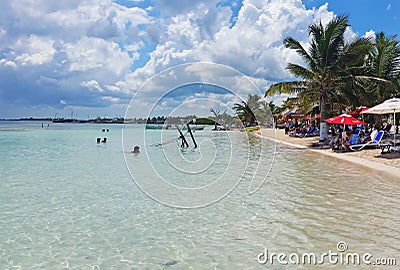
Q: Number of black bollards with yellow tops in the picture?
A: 0